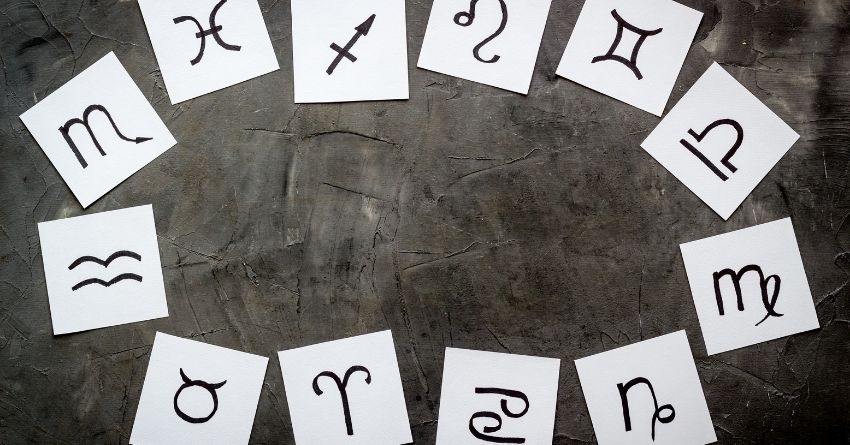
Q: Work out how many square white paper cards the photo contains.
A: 12